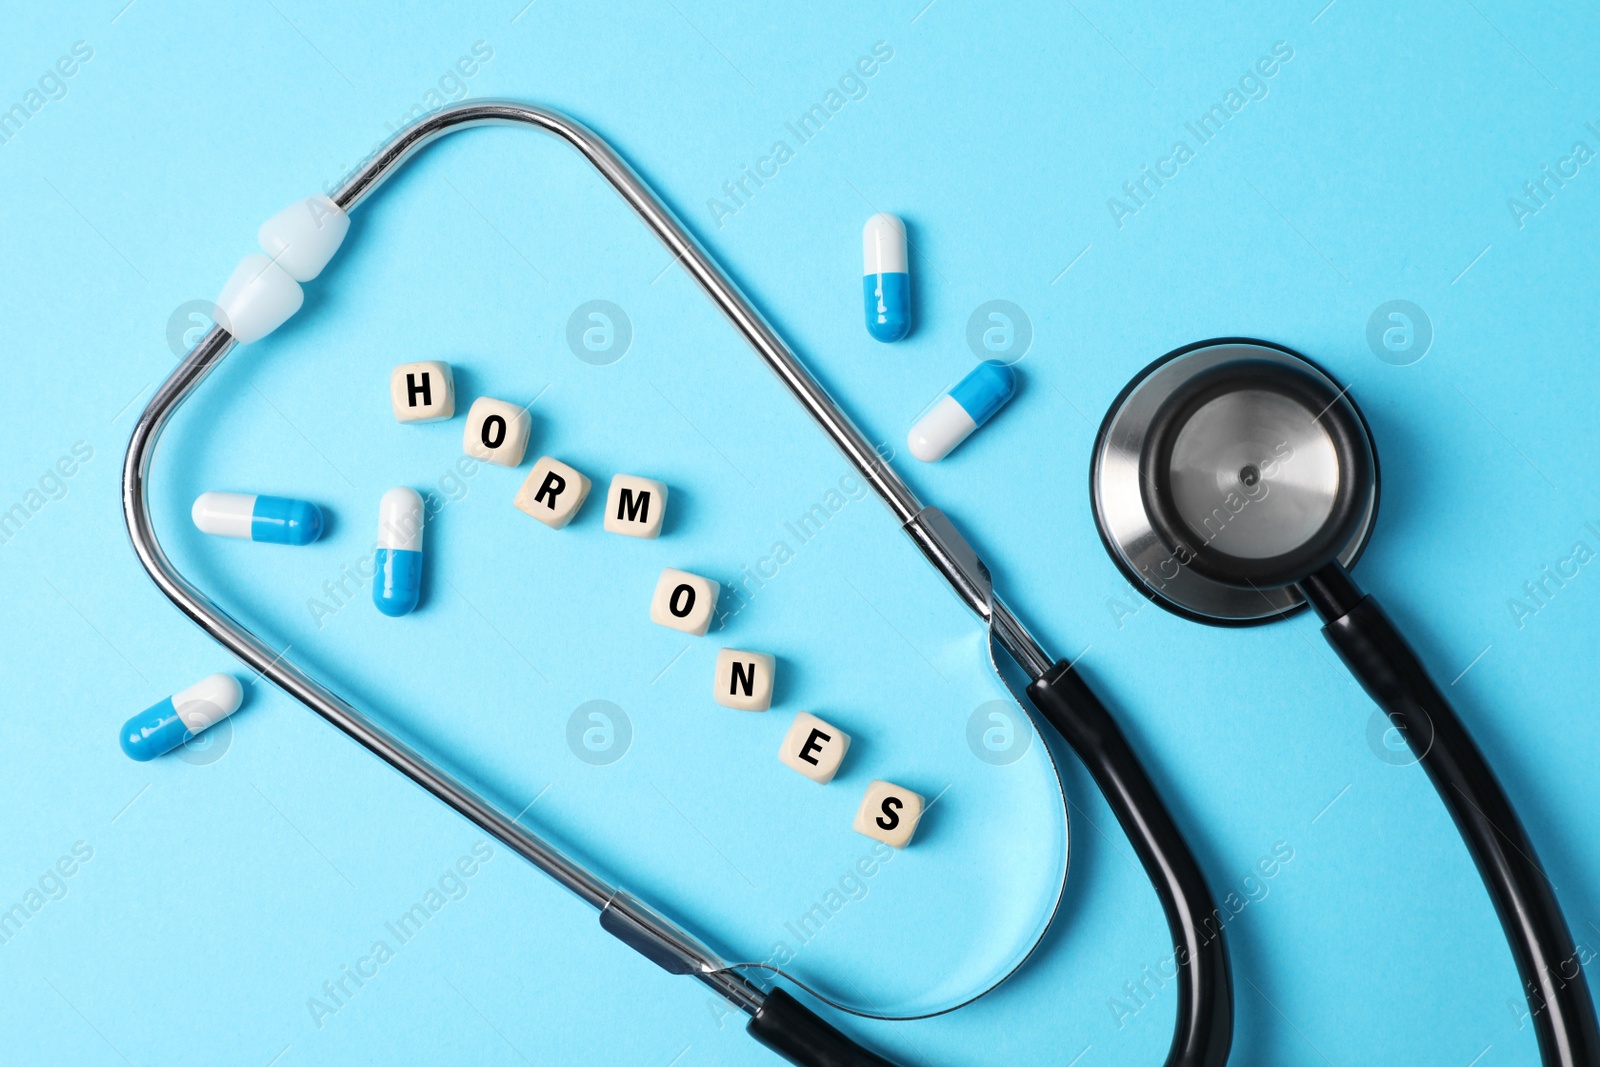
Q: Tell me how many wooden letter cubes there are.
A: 8